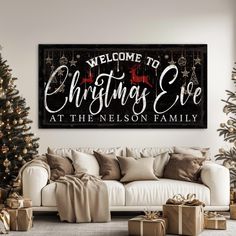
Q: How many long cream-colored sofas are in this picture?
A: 1